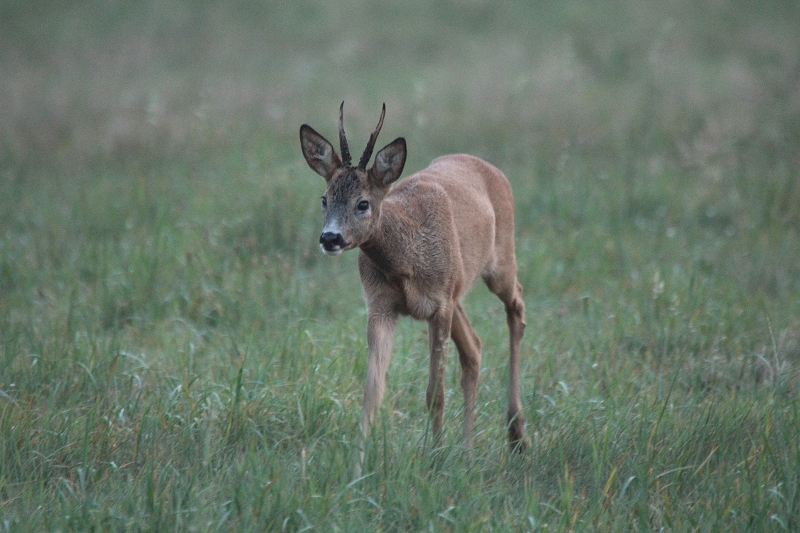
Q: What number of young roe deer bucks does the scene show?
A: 1